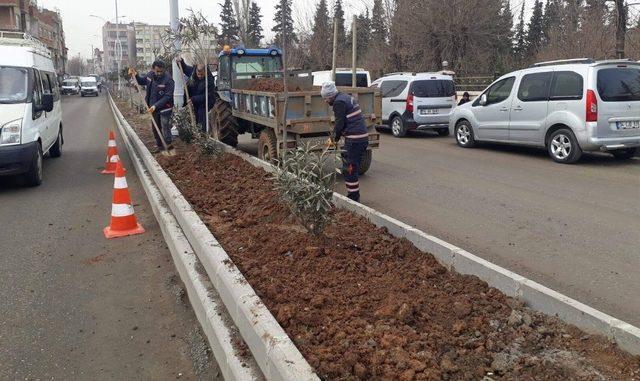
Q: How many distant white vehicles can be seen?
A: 2